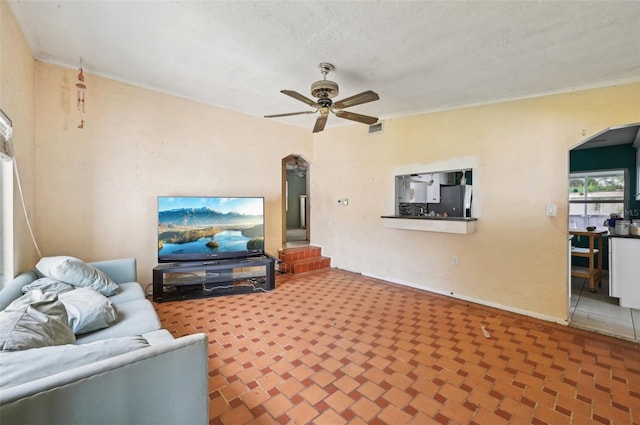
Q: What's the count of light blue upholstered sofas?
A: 1